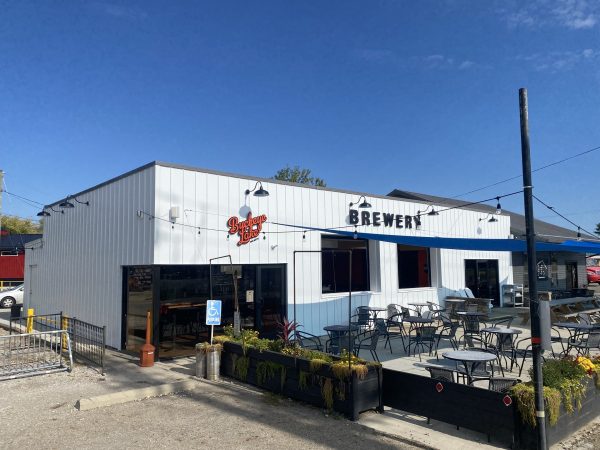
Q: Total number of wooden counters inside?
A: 1